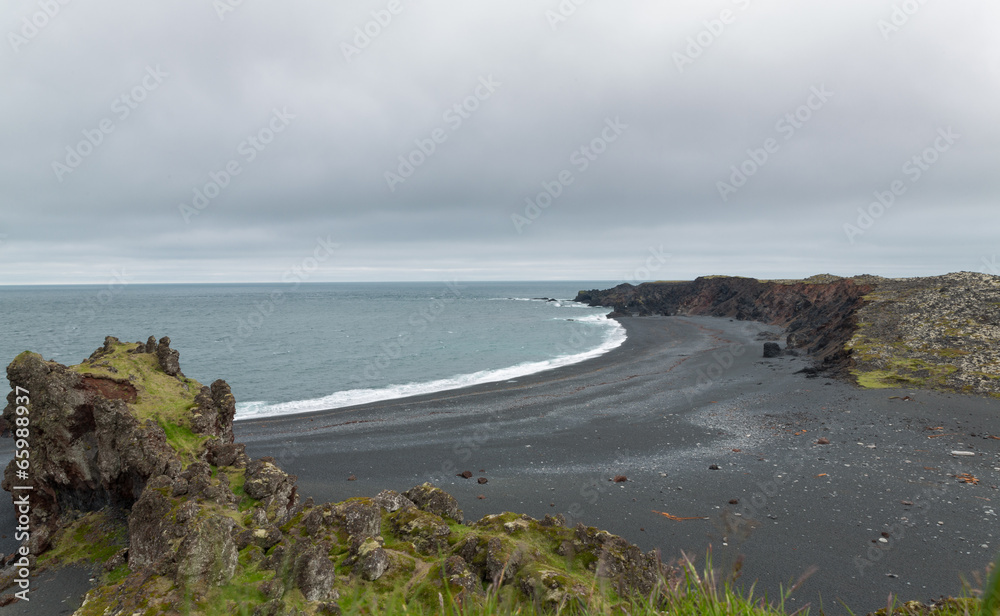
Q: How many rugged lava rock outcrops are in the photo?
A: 2